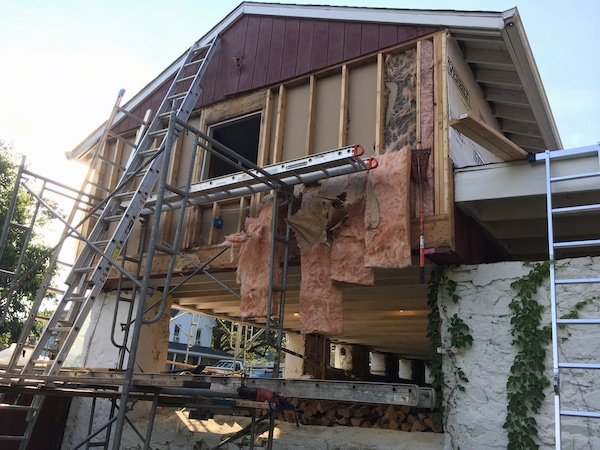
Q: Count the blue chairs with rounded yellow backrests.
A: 0